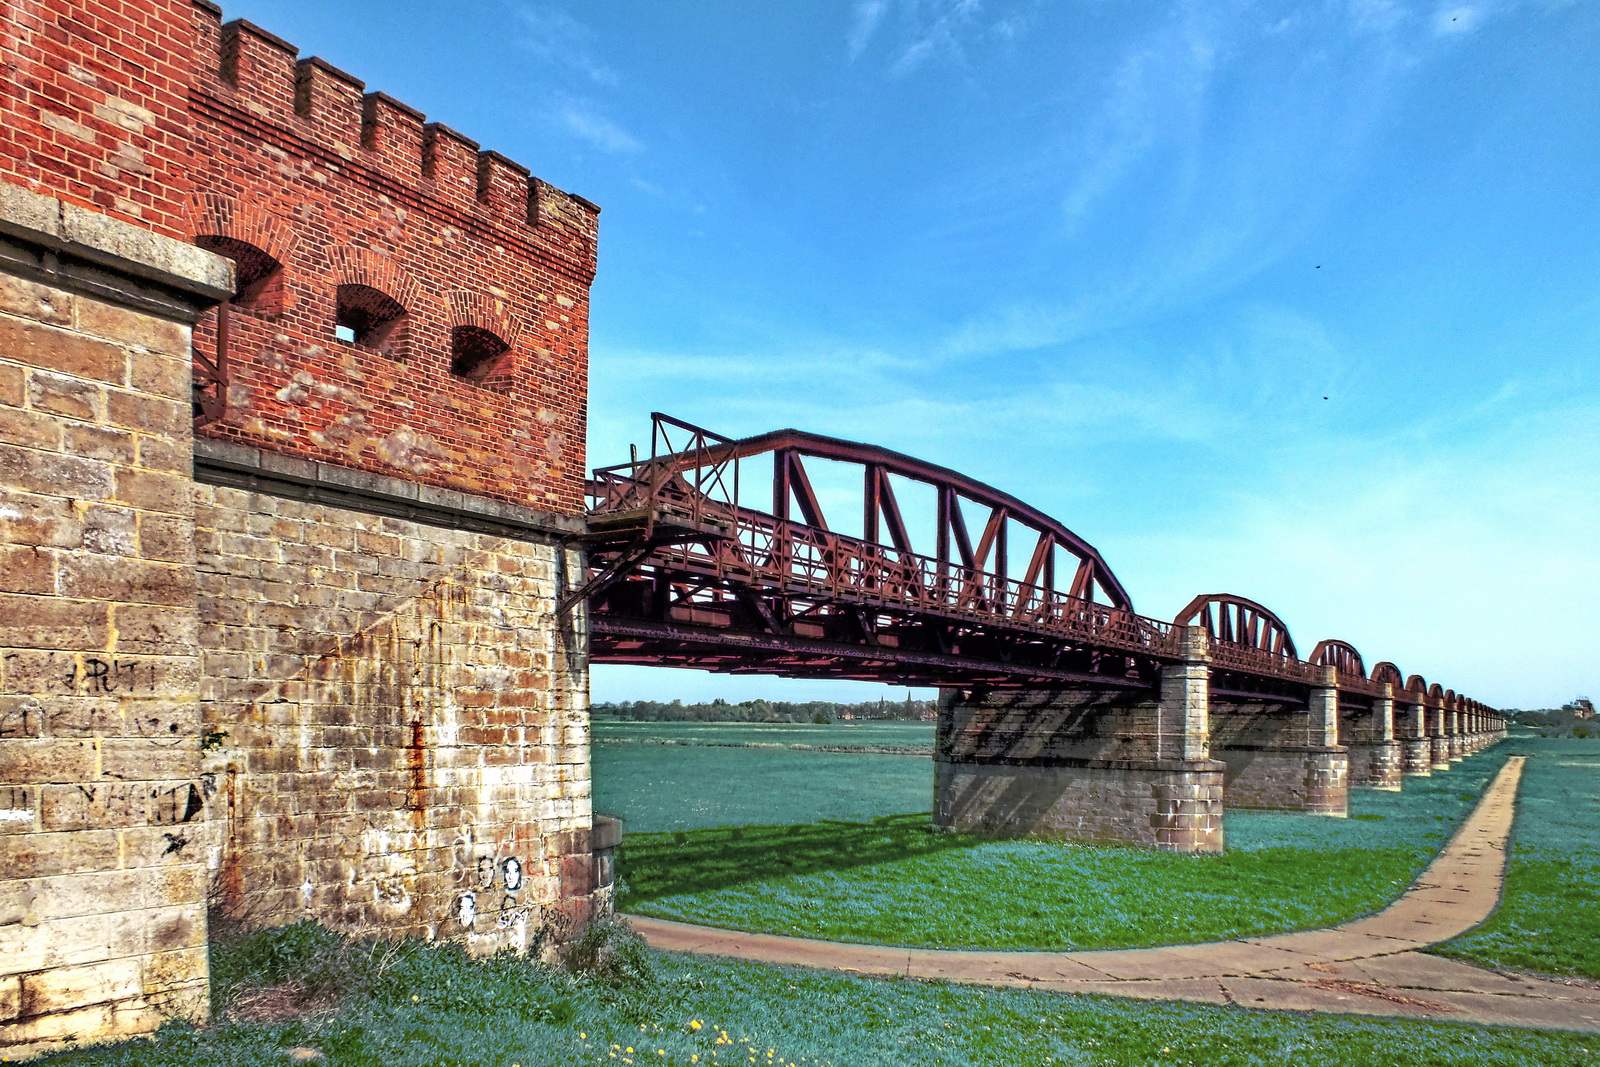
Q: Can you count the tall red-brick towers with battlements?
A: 1